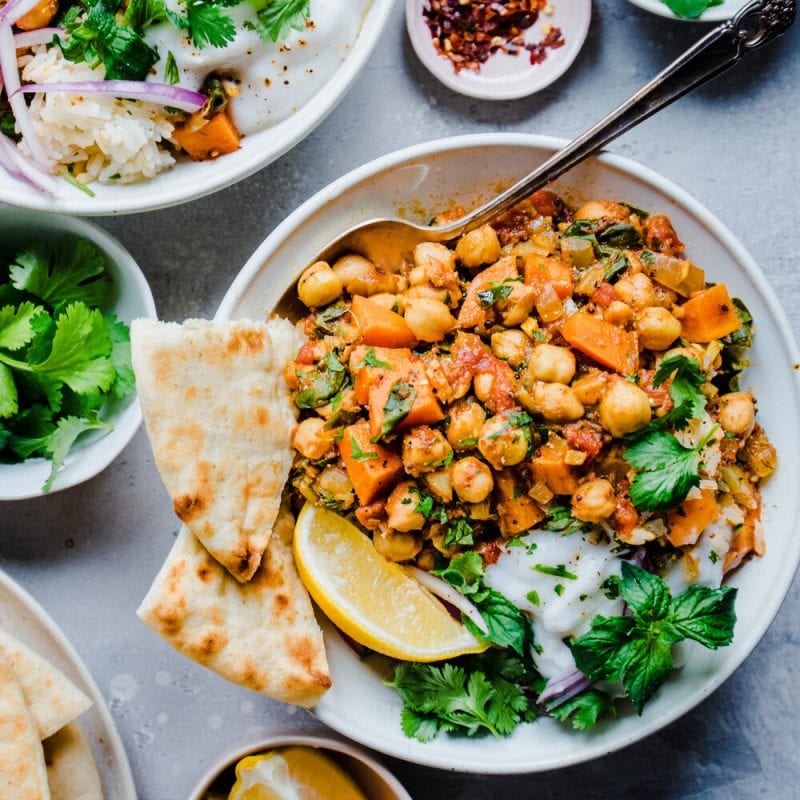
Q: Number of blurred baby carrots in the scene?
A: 0